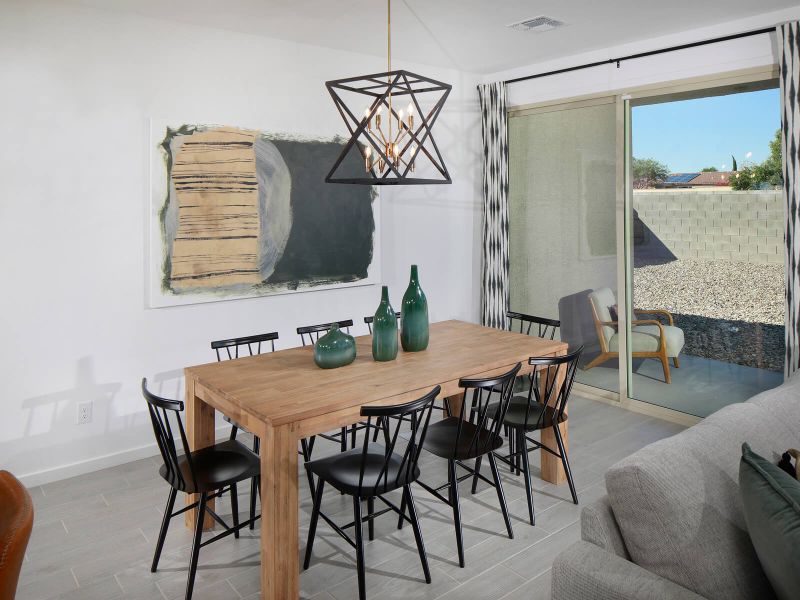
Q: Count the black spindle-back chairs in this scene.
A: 8